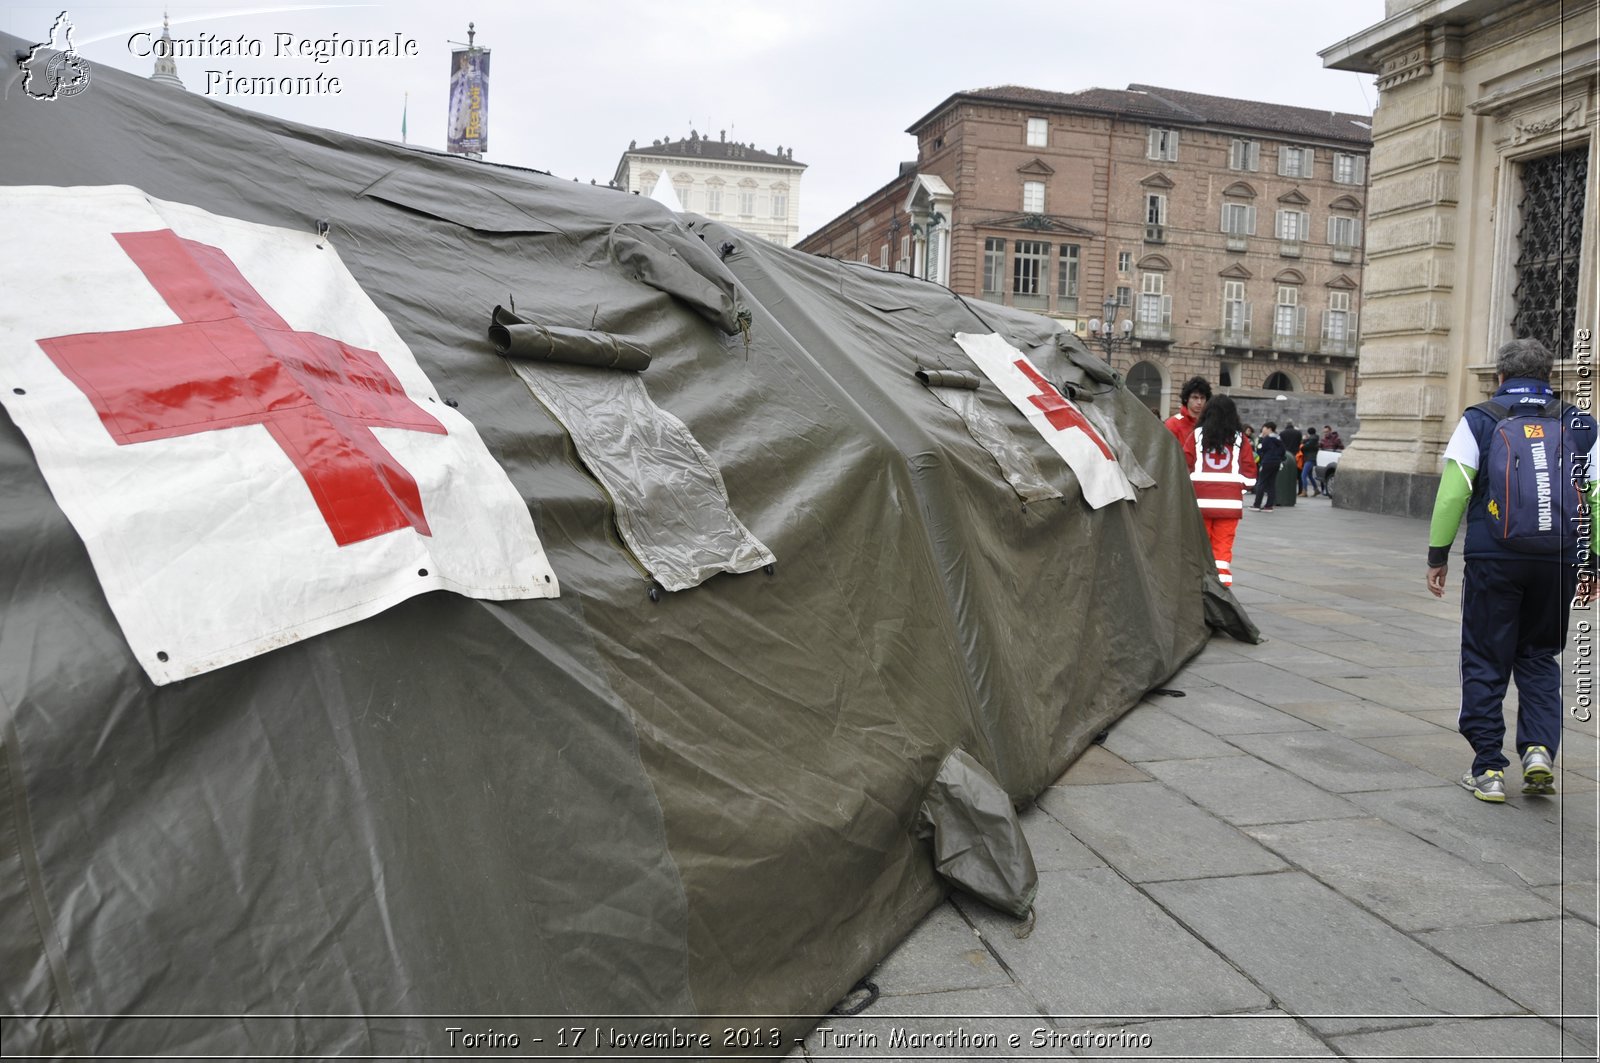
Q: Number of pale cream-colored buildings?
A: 2